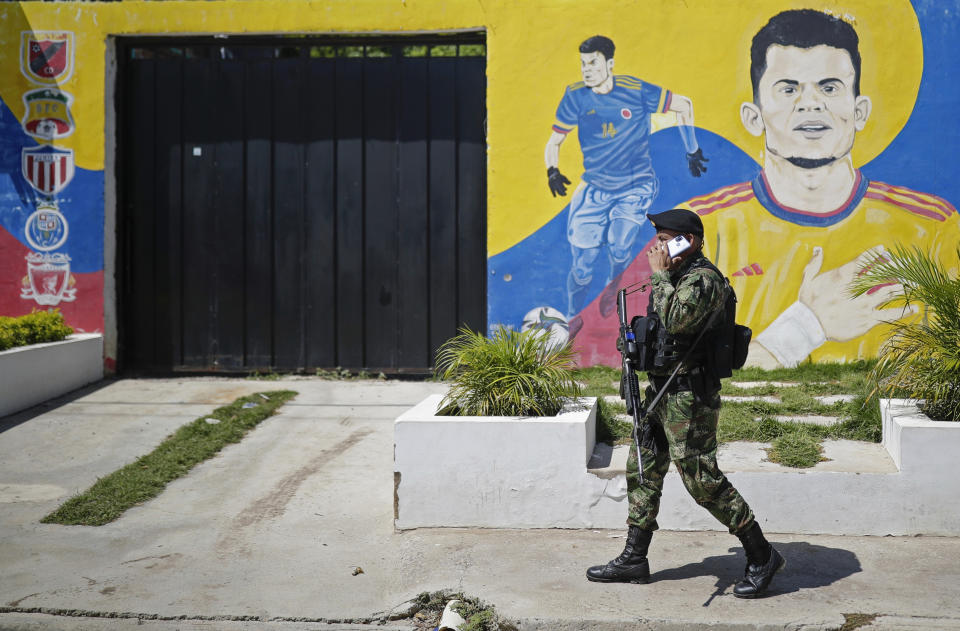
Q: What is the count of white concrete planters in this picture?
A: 3